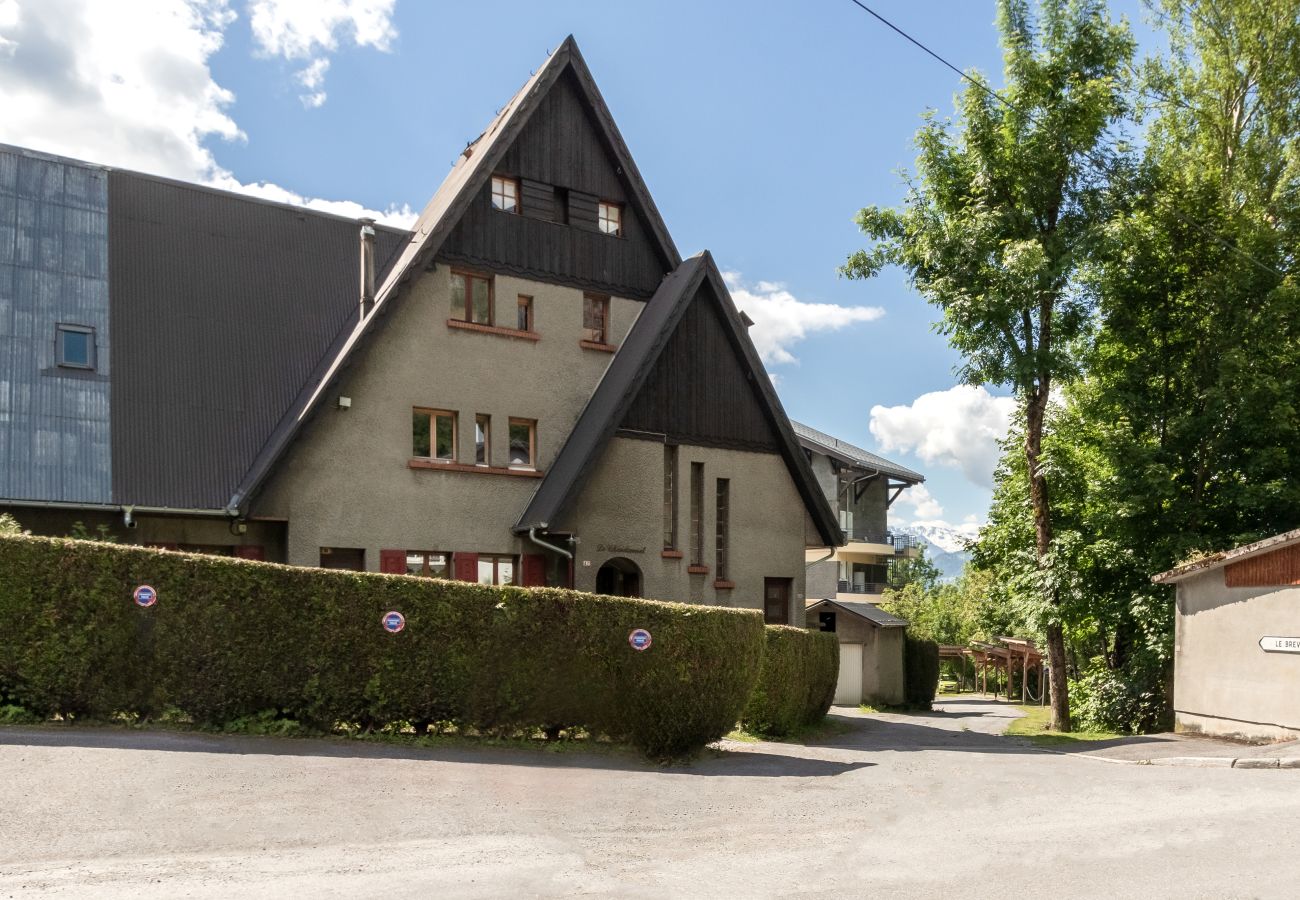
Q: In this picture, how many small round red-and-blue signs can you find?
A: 3